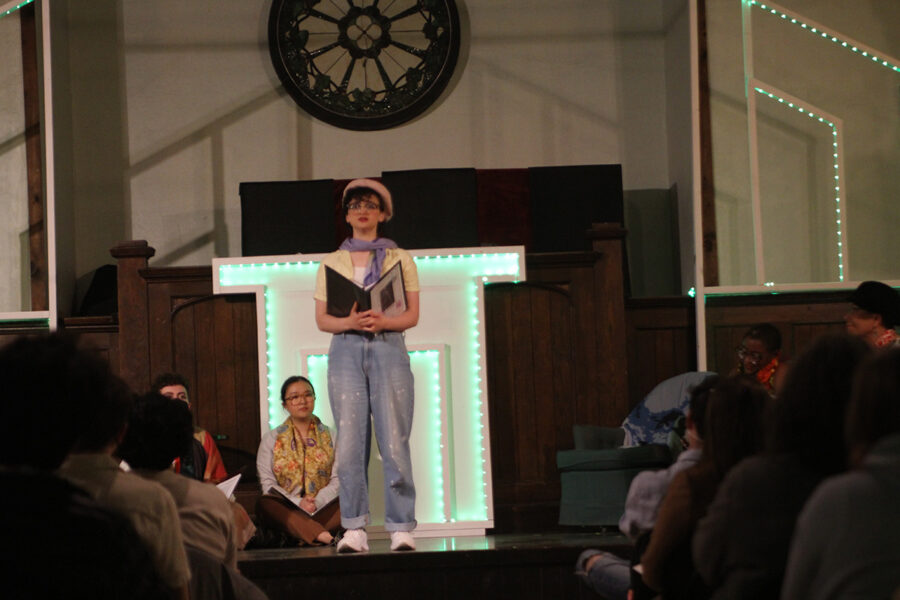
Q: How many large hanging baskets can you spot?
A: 0